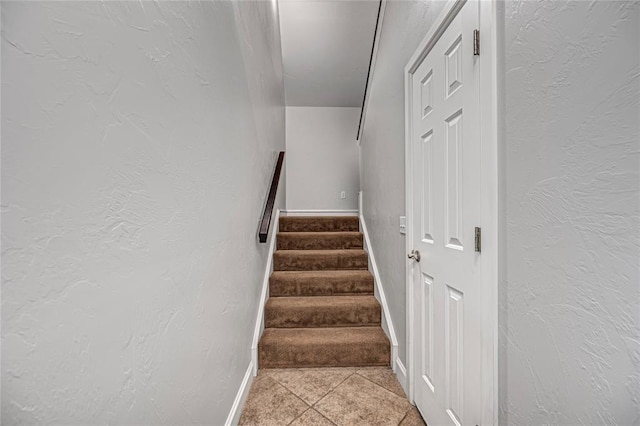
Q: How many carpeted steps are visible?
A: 6